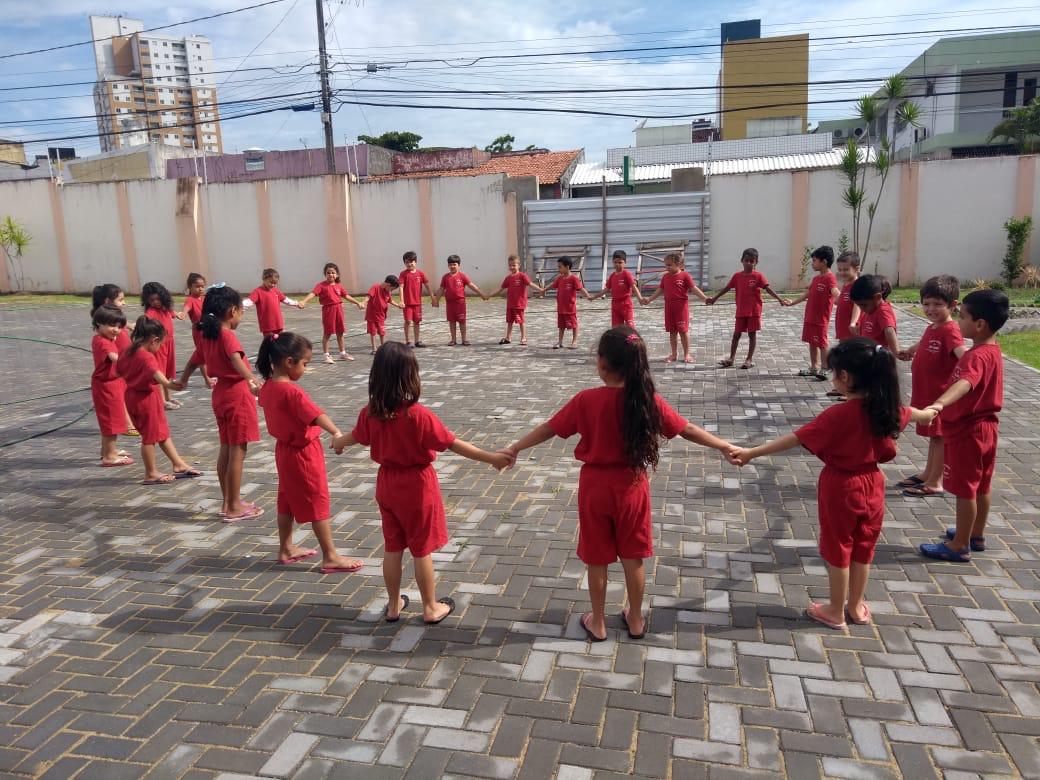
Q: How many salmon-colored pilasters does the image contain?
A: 11